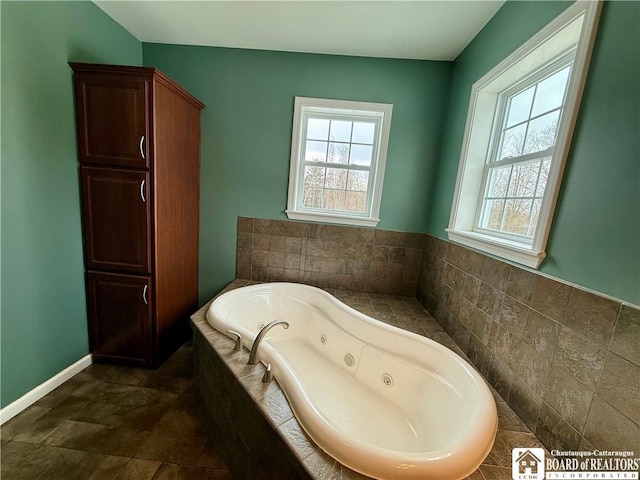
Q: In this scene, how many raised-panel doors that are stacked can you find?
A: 3